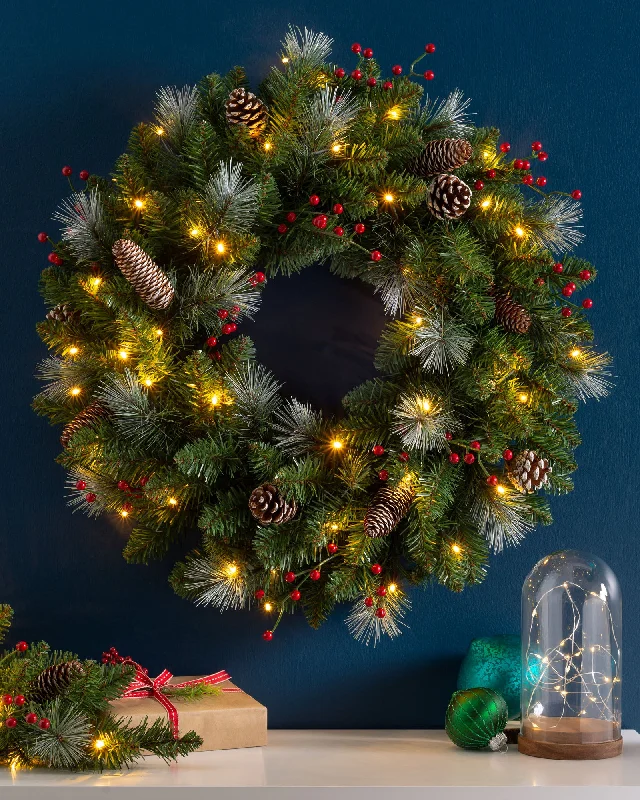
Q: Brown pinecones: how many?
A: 11